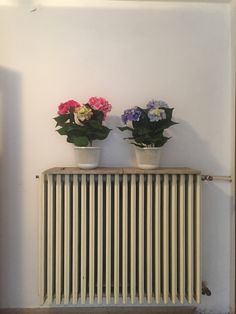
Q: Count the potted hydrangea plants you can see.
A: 2